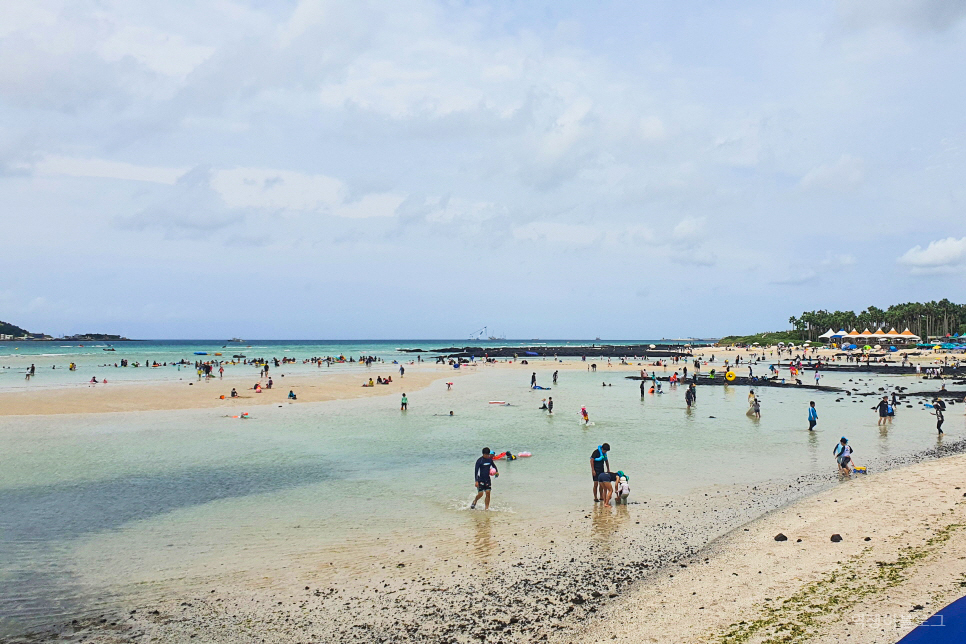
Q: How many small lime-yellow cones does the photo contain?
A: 0